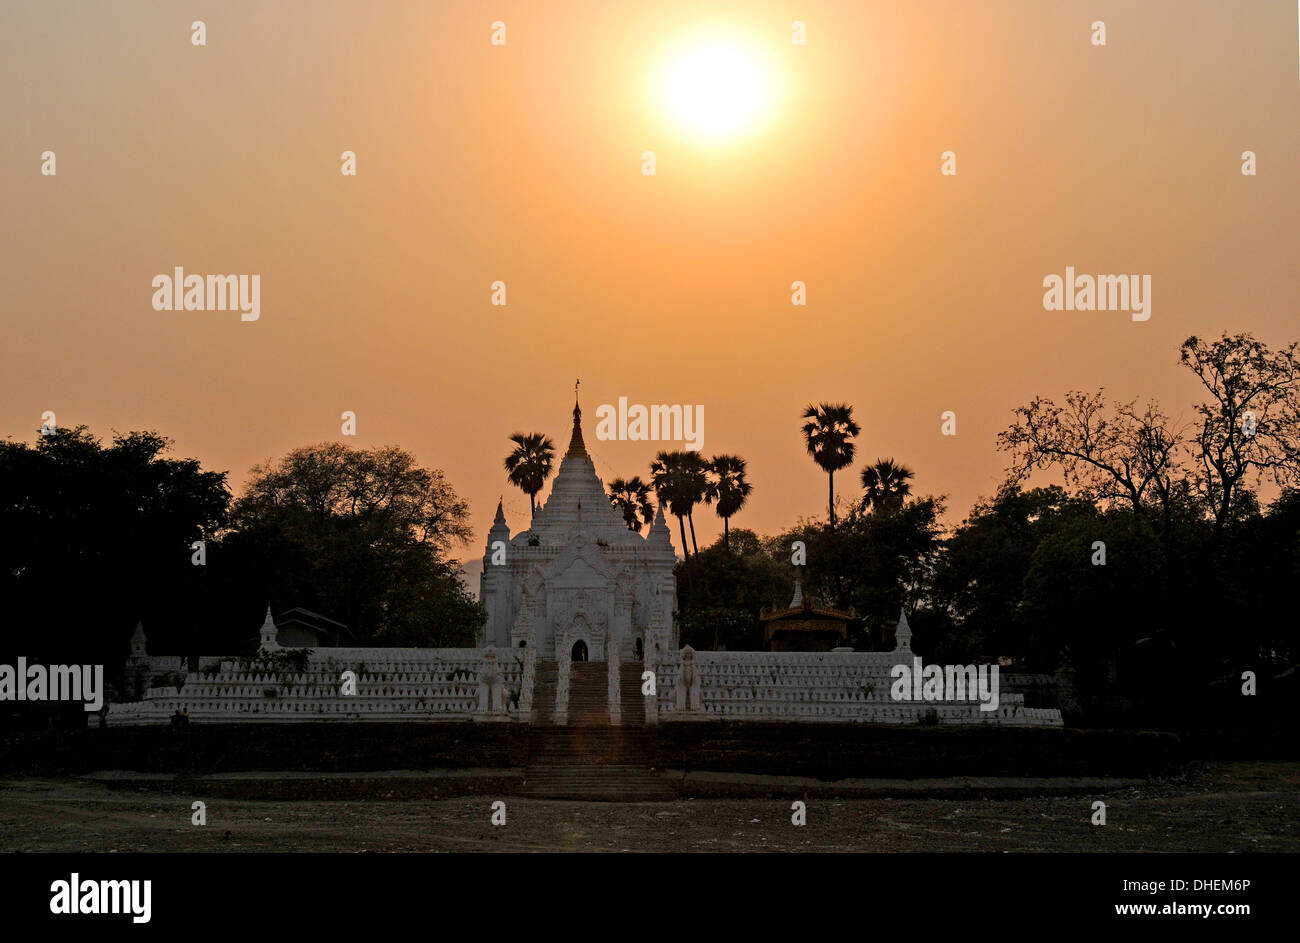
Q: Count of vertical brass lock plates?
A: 0